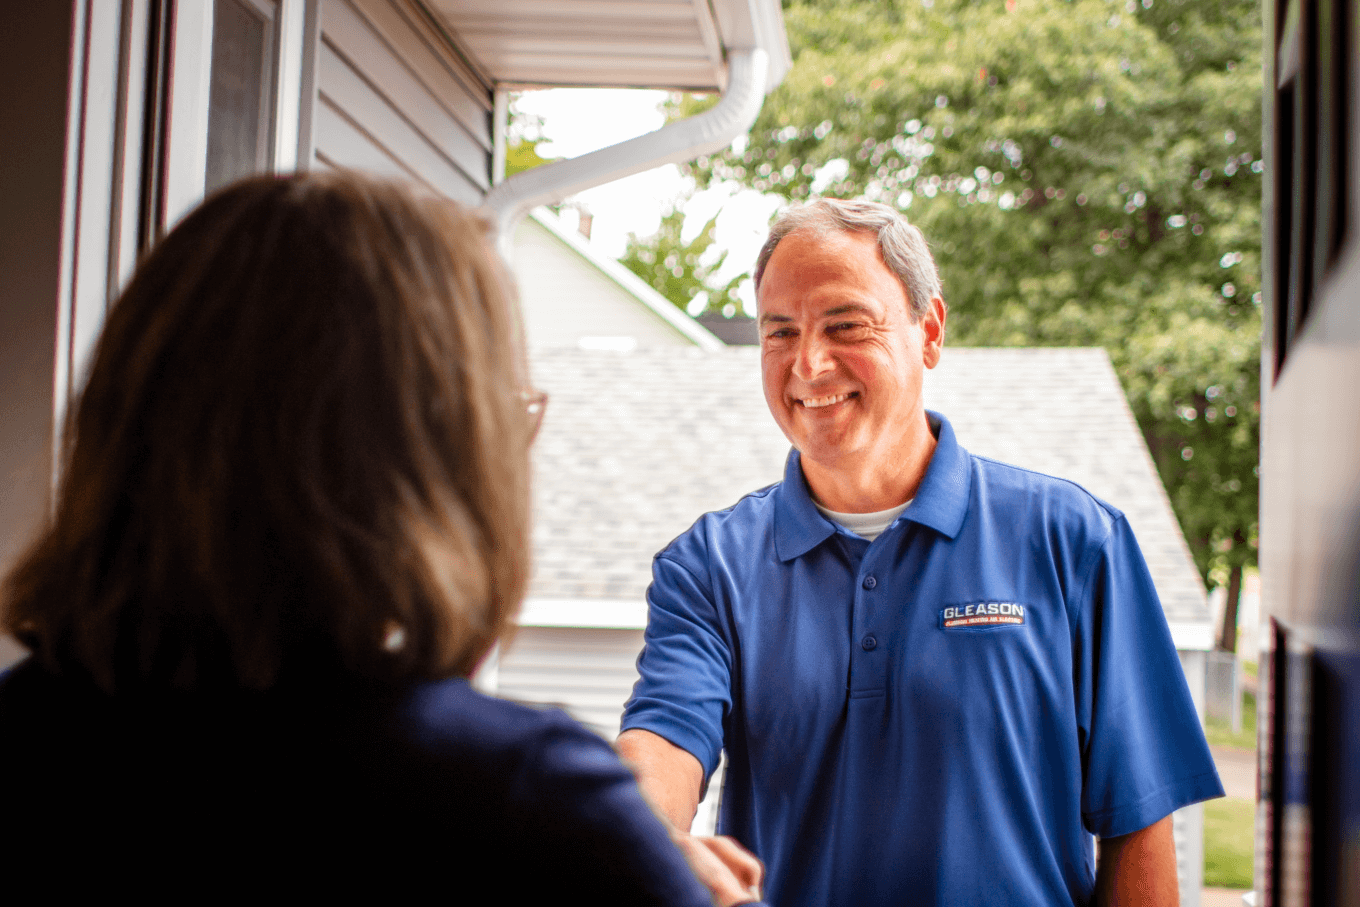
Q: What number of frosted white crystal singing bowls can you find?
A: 0